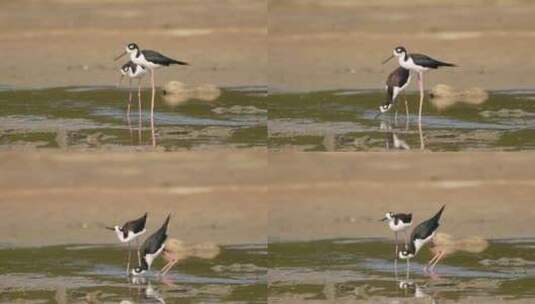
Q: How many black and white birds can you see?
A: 8